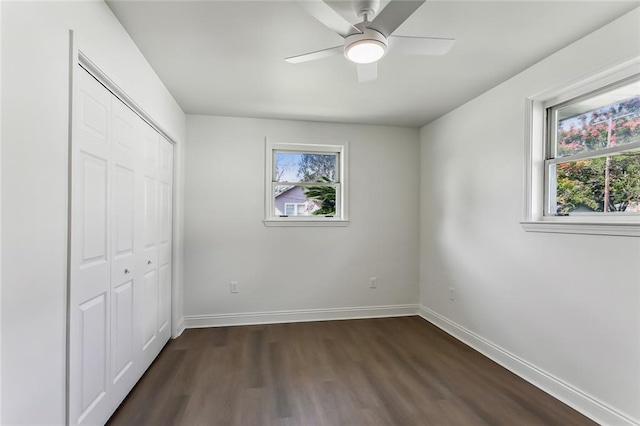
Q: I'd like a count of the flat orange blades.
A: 0